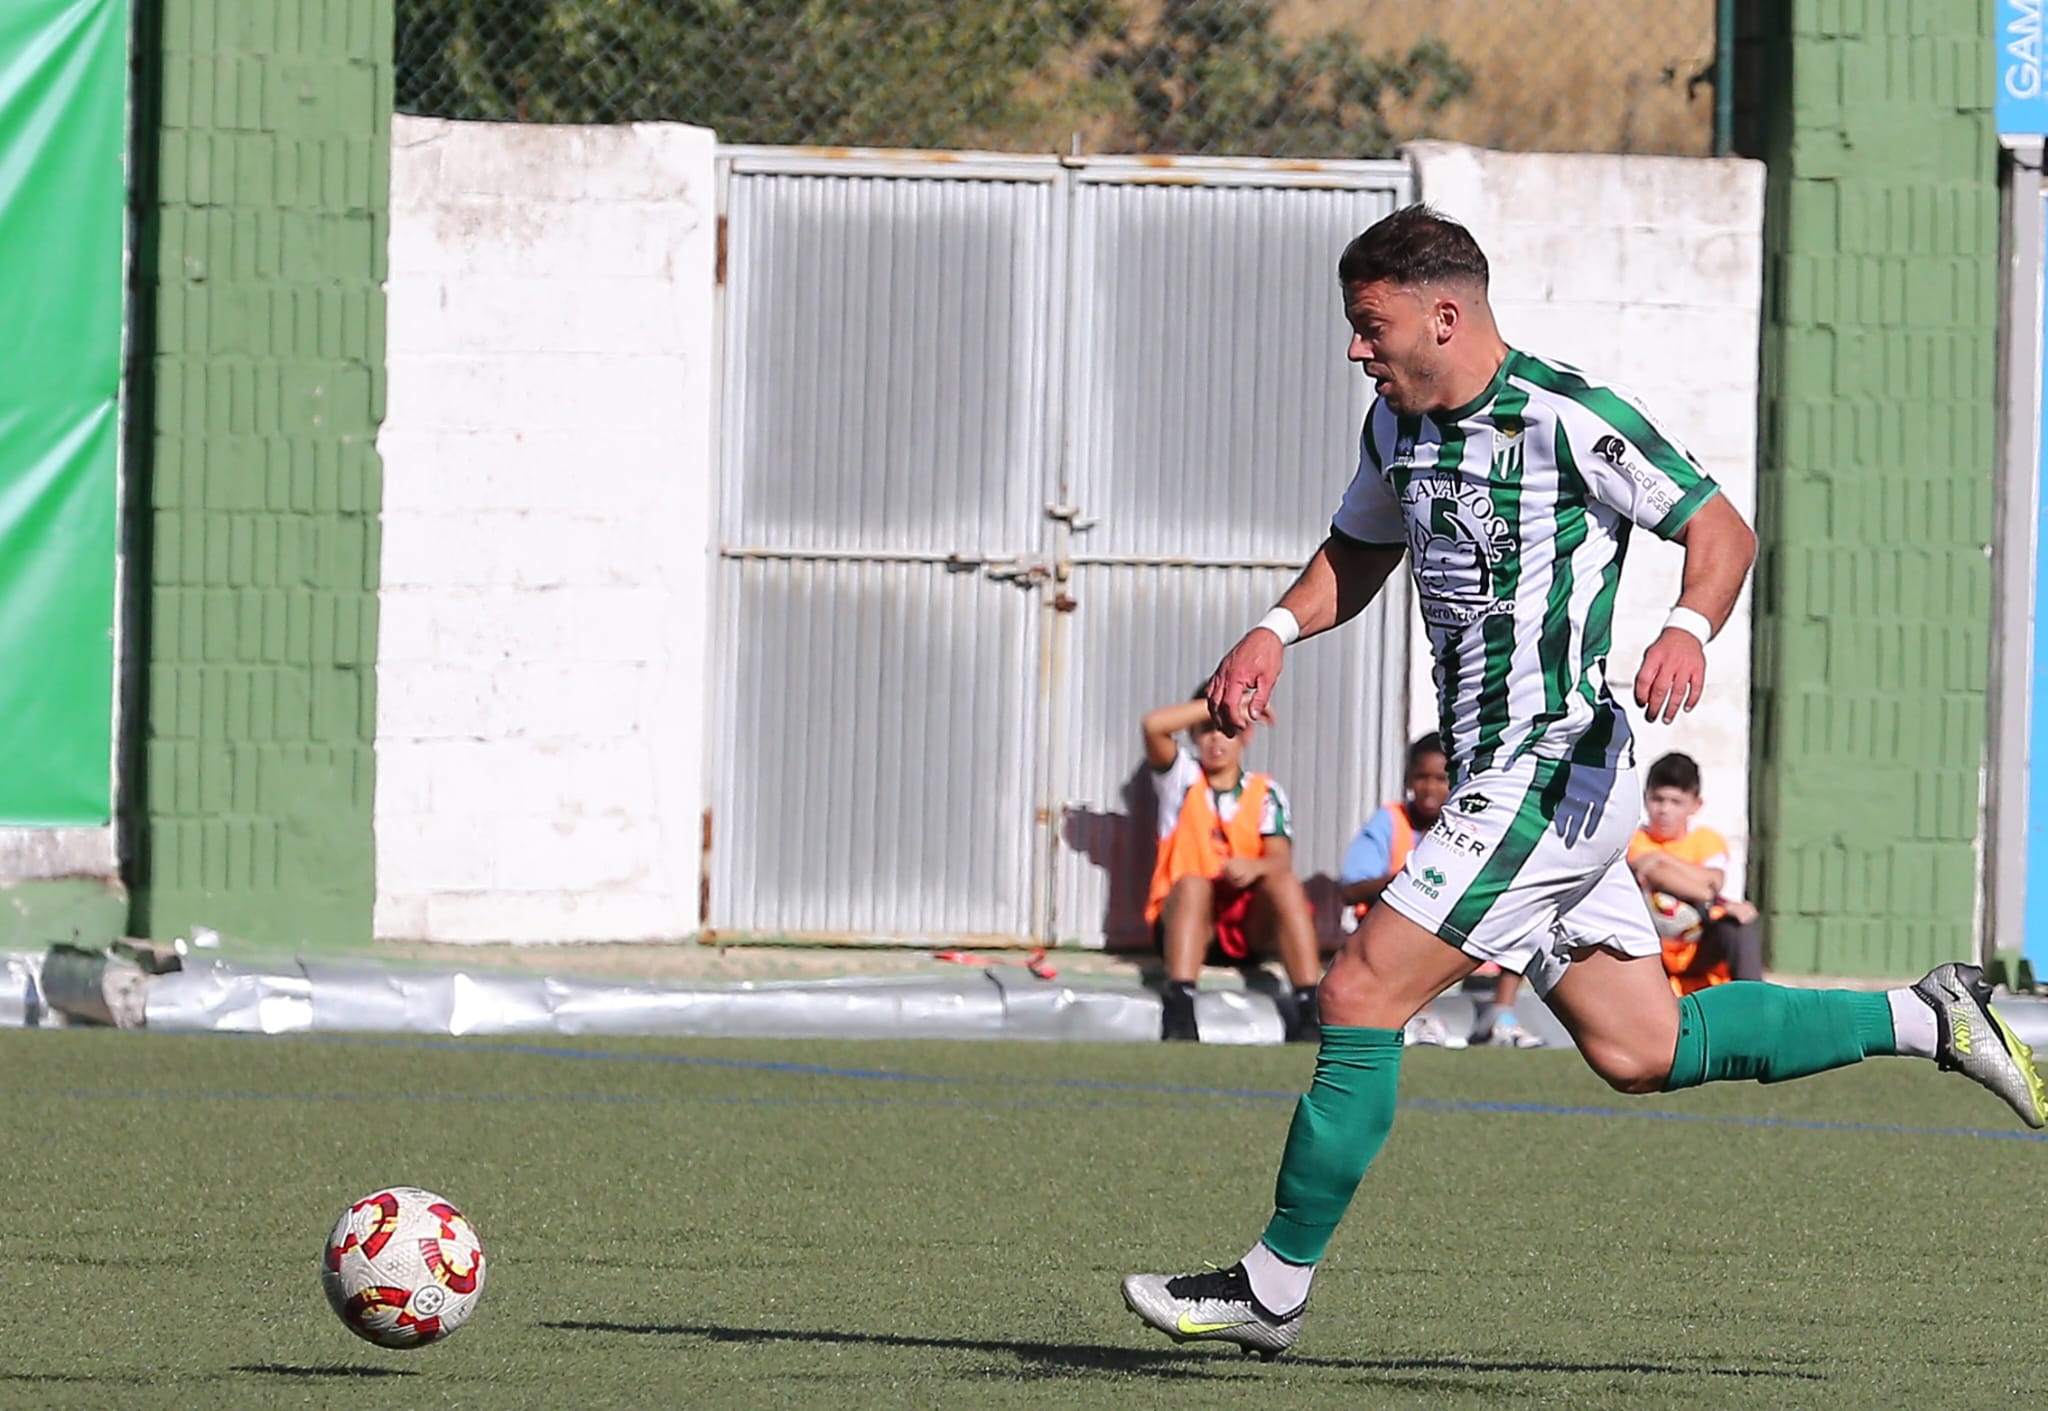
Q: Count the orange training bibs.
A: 3